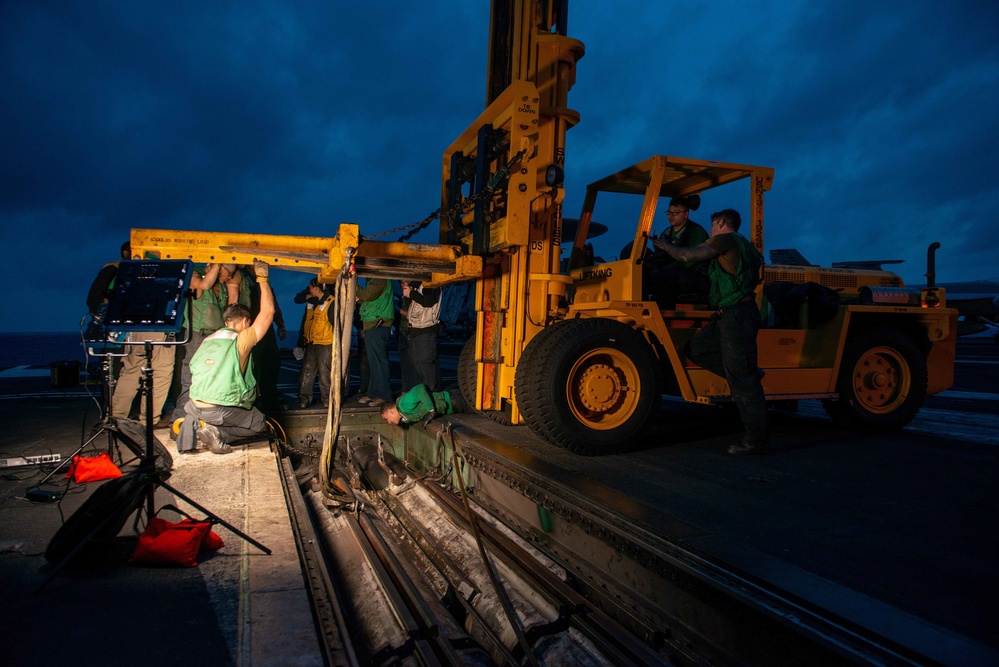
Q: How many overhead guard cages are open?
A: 1